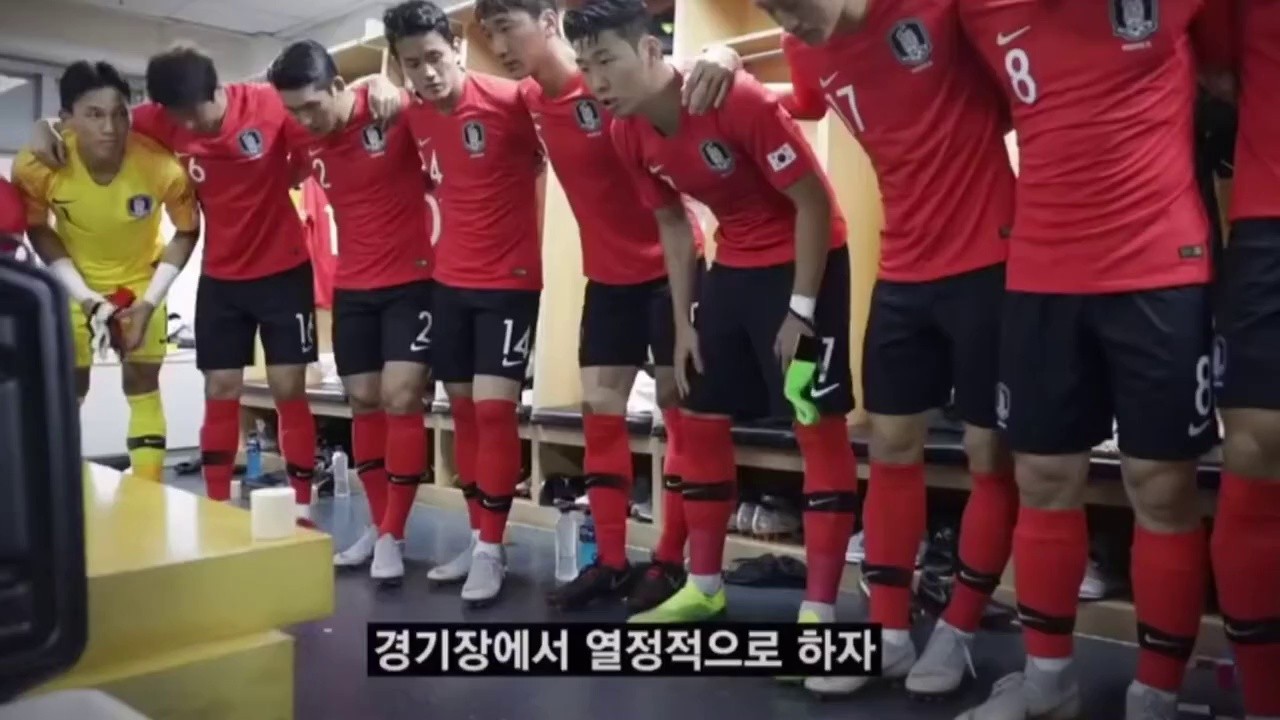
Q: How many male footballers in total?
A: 9